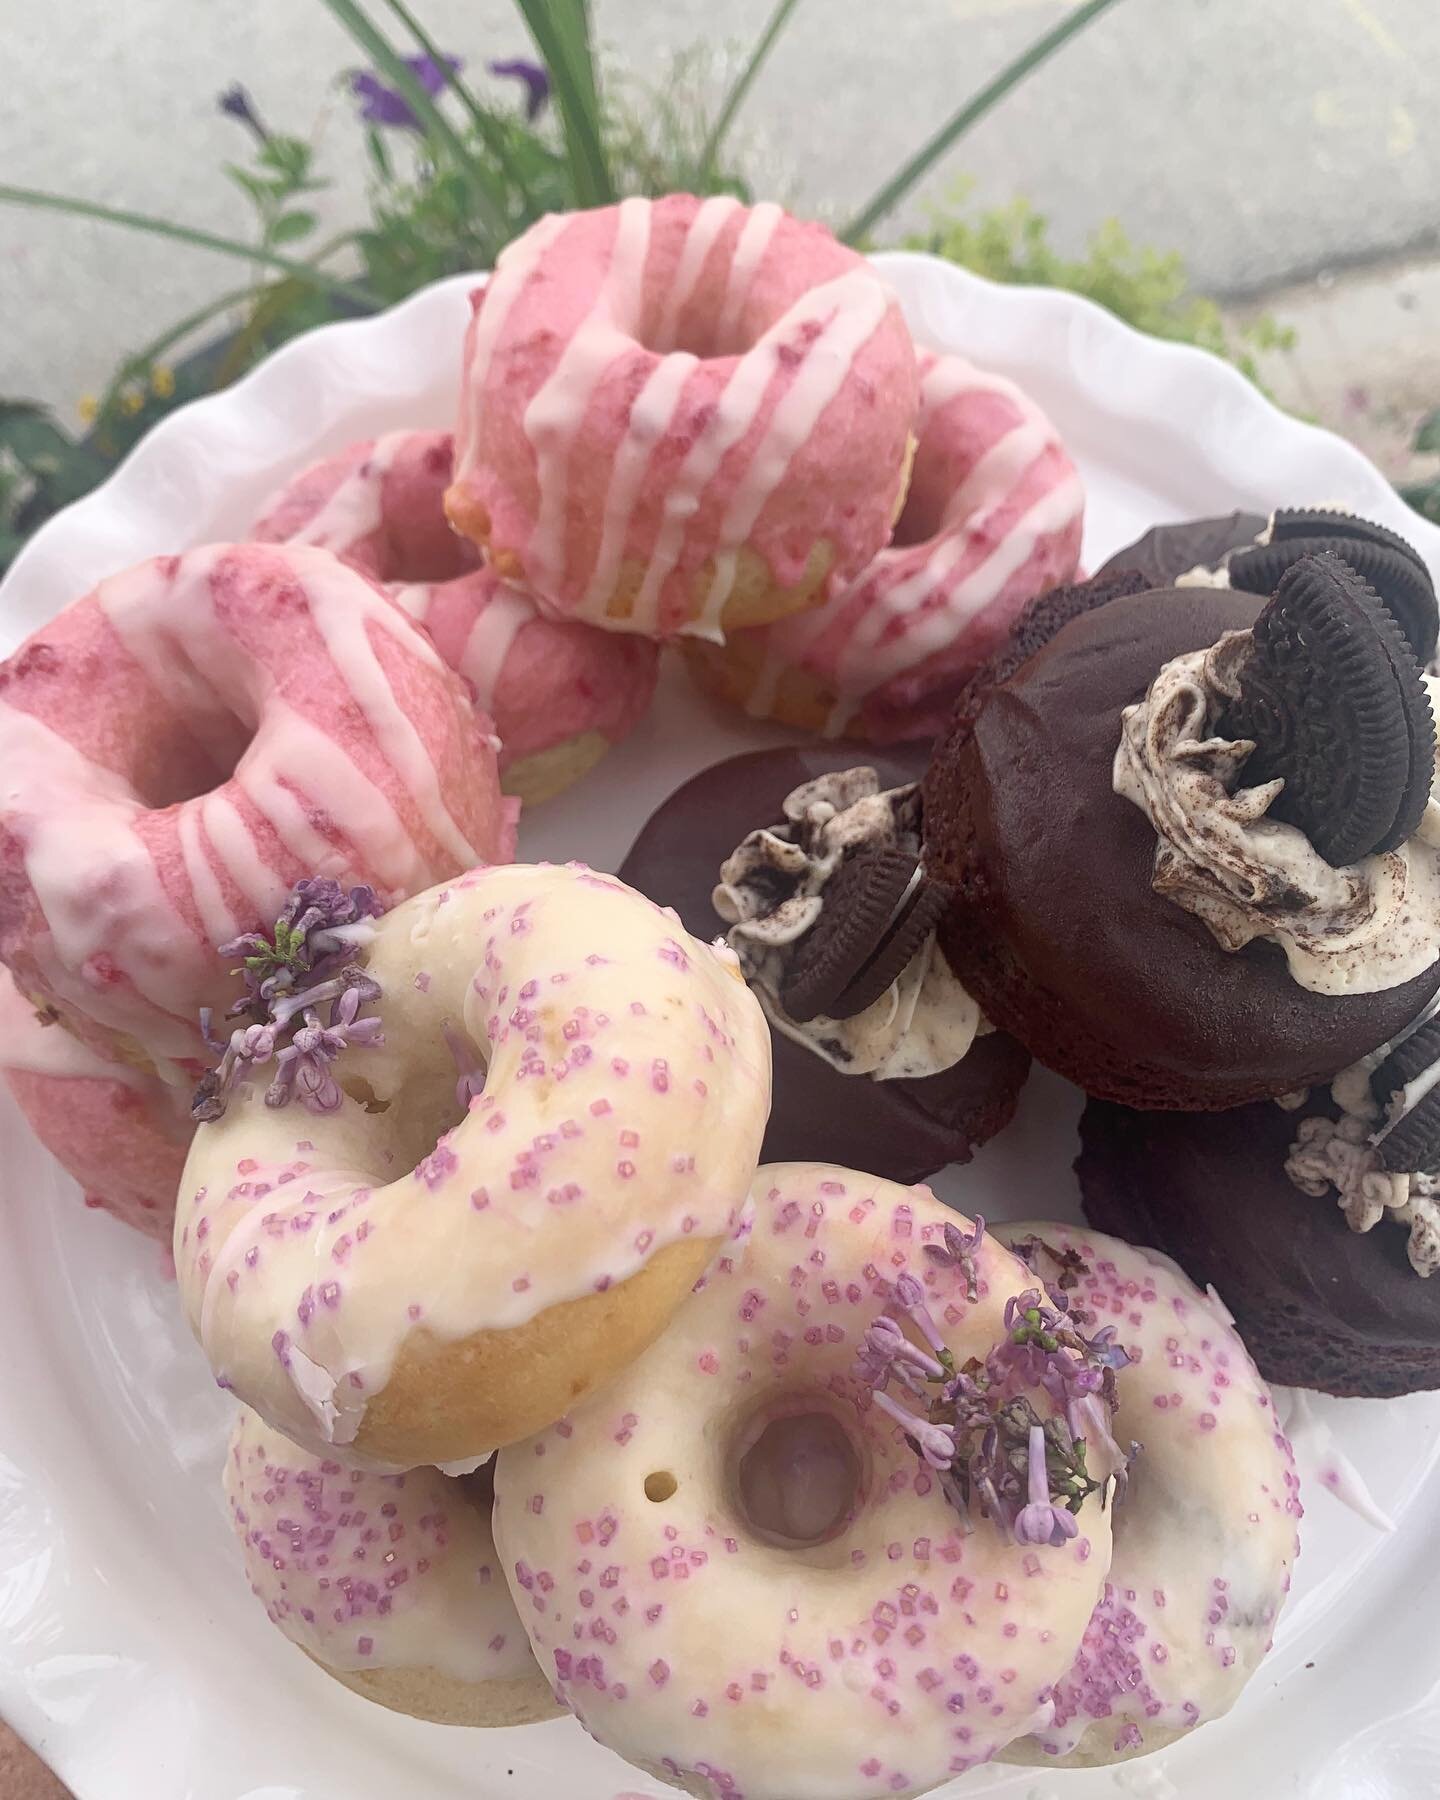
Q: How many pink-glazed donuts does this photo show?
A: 5